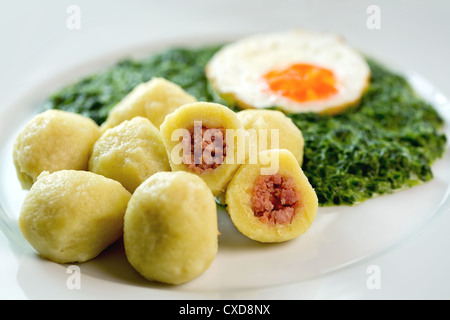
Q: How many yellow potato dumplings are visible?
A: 8